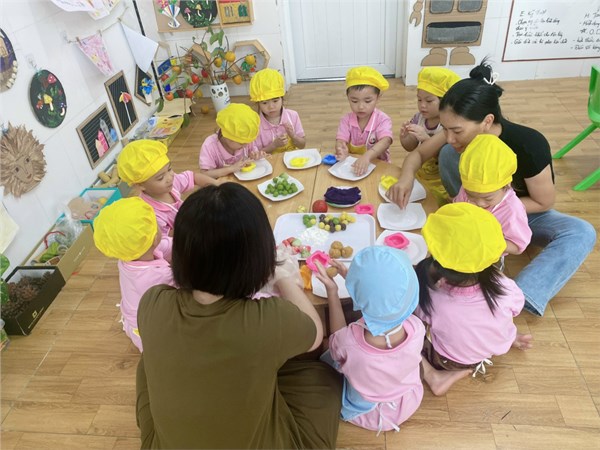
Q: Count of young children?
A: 9